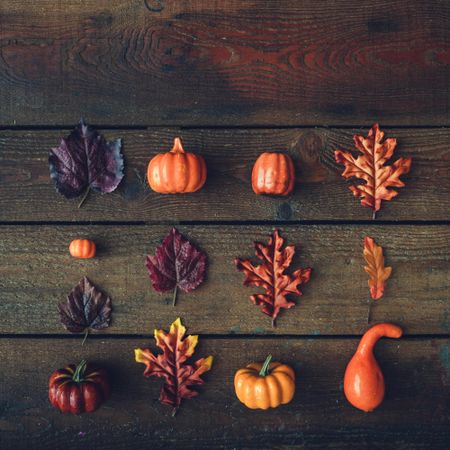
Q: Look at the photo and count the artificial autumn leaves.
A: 7